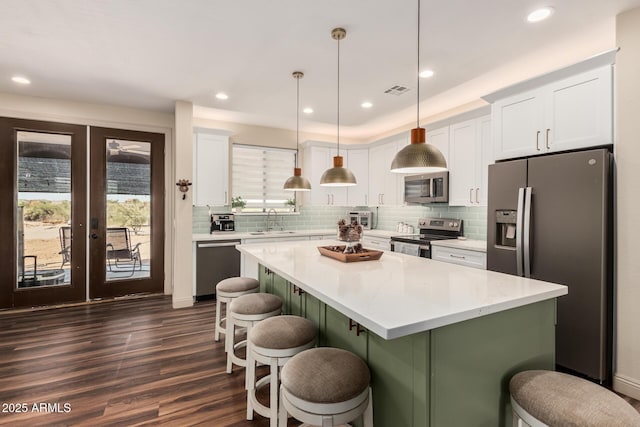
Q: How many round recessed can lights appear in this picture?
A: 6